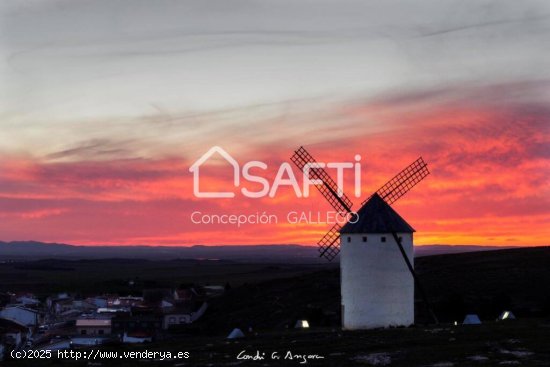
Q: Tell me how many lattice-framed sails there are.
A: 3